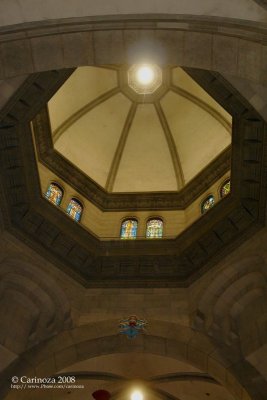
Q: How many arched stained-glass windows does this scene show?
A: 6